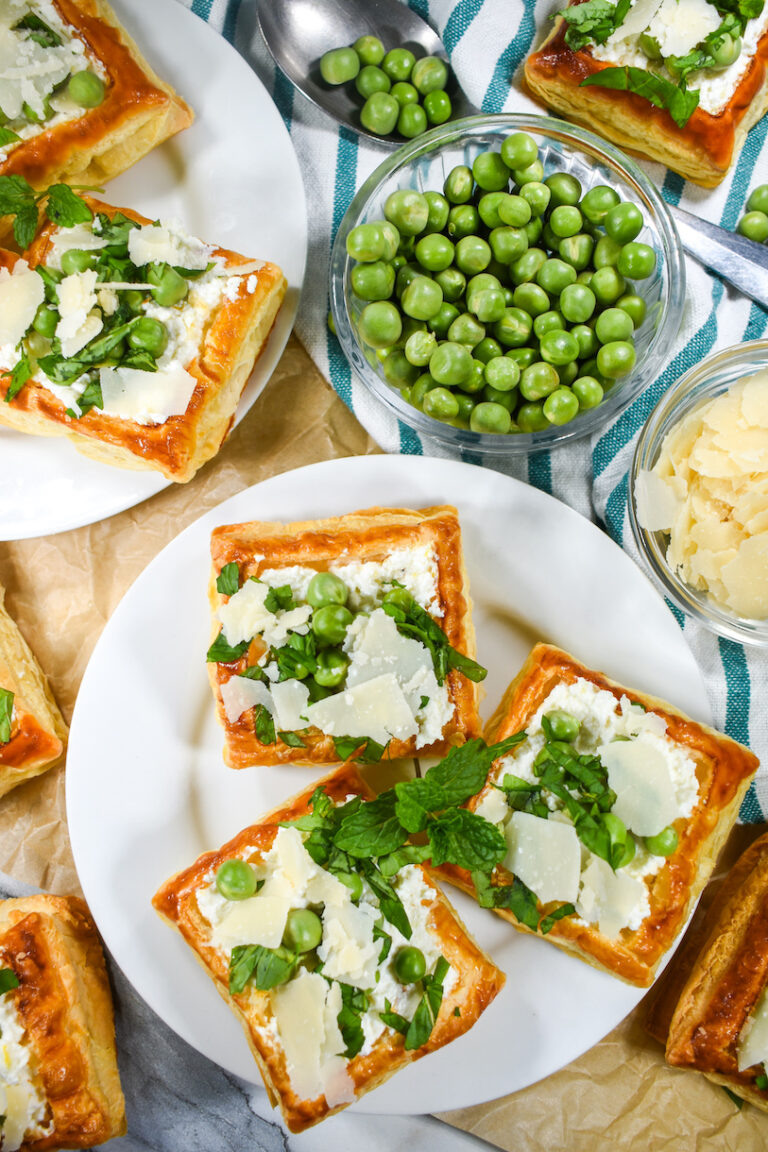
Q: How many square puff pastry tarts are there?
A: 9